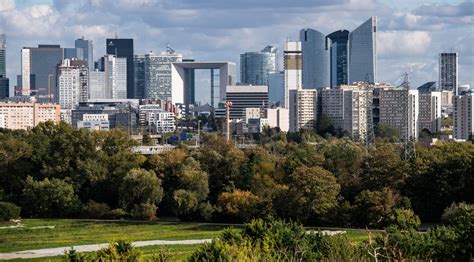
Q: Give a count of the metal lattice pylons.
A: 2